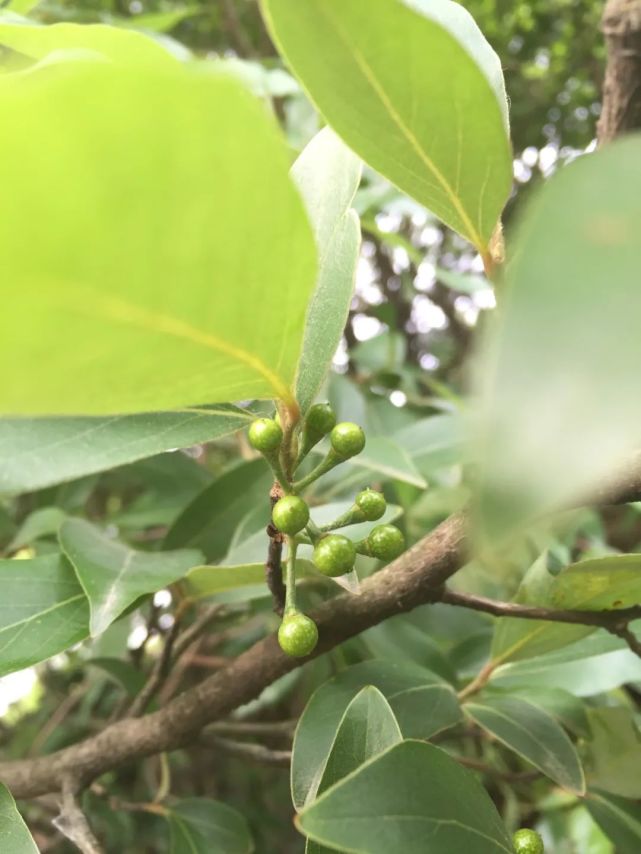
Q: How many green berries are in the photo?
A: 9